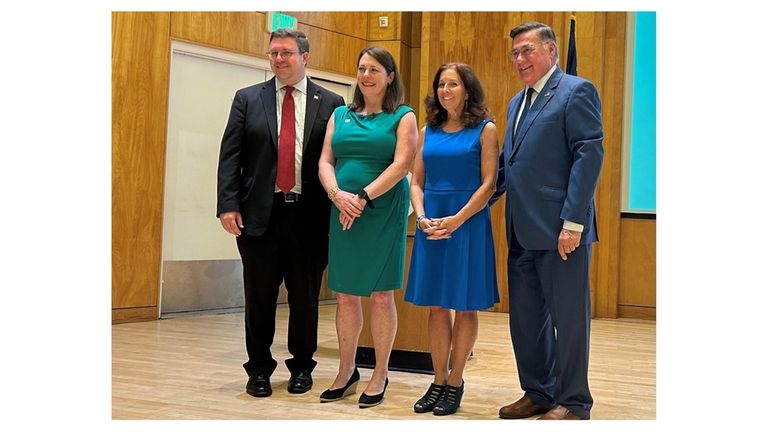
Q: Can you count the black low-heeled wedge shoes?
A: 2